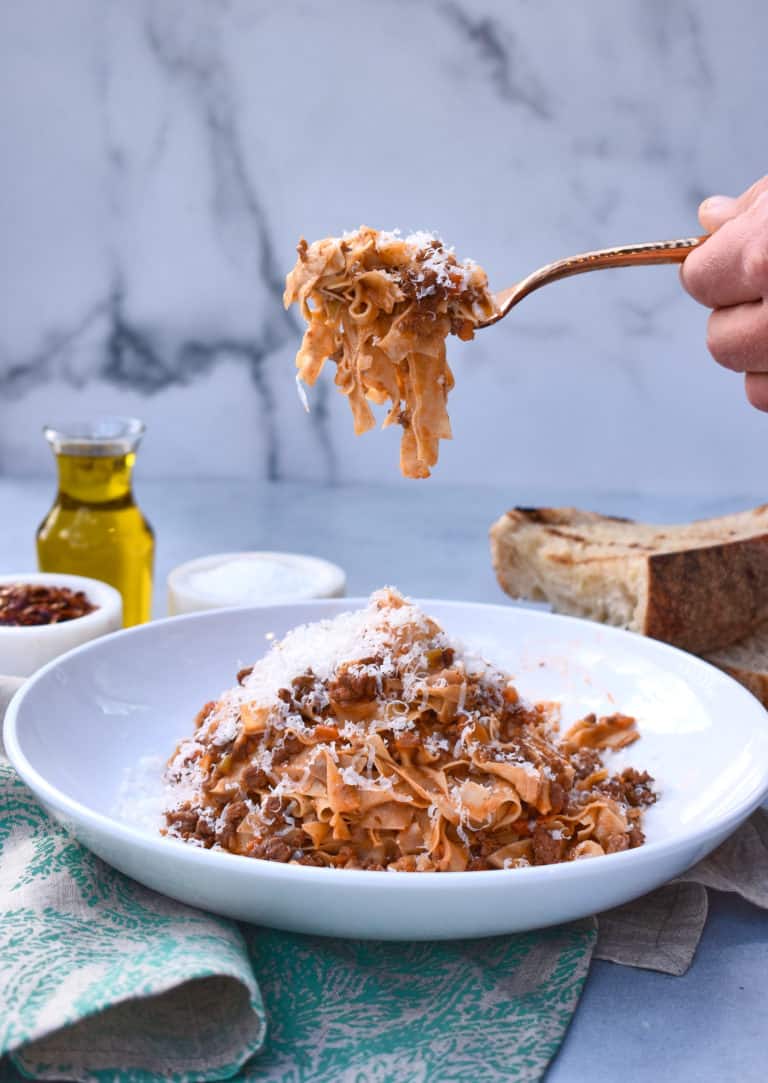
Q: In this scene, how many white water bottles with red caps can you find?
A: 0